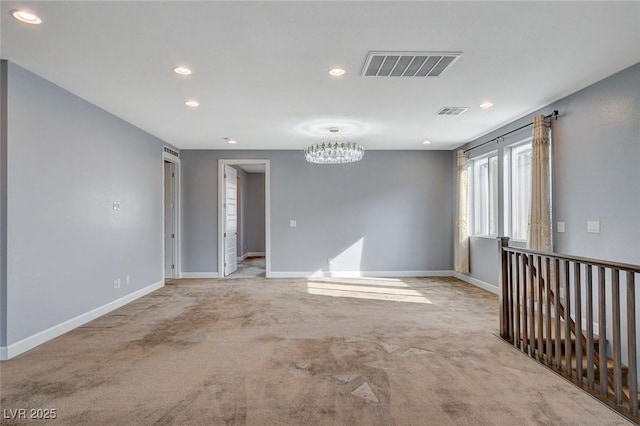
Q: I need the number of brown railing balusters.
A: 13